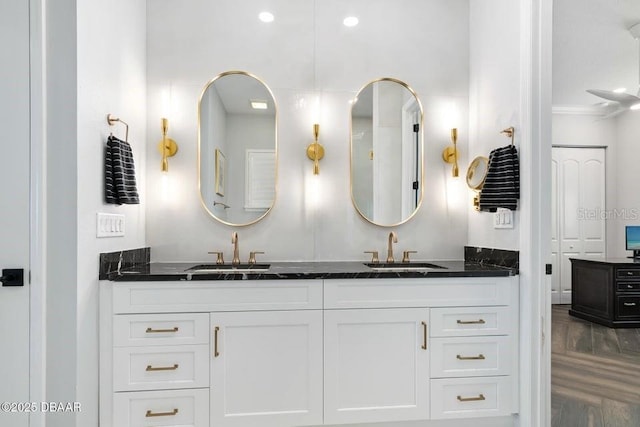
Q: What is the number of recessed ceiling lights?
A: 2